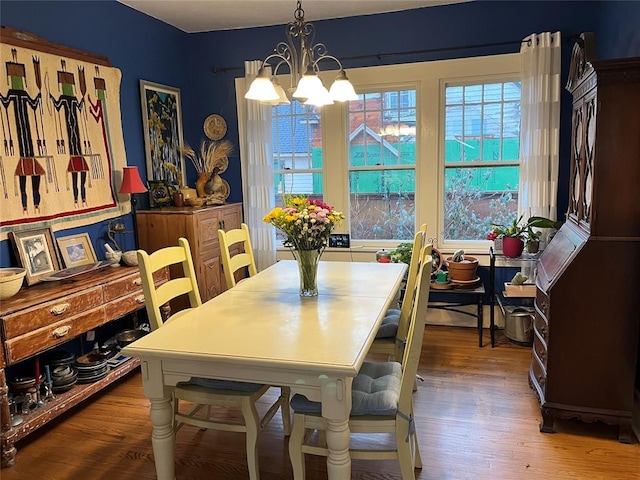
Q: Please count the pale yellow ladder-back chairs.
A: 4